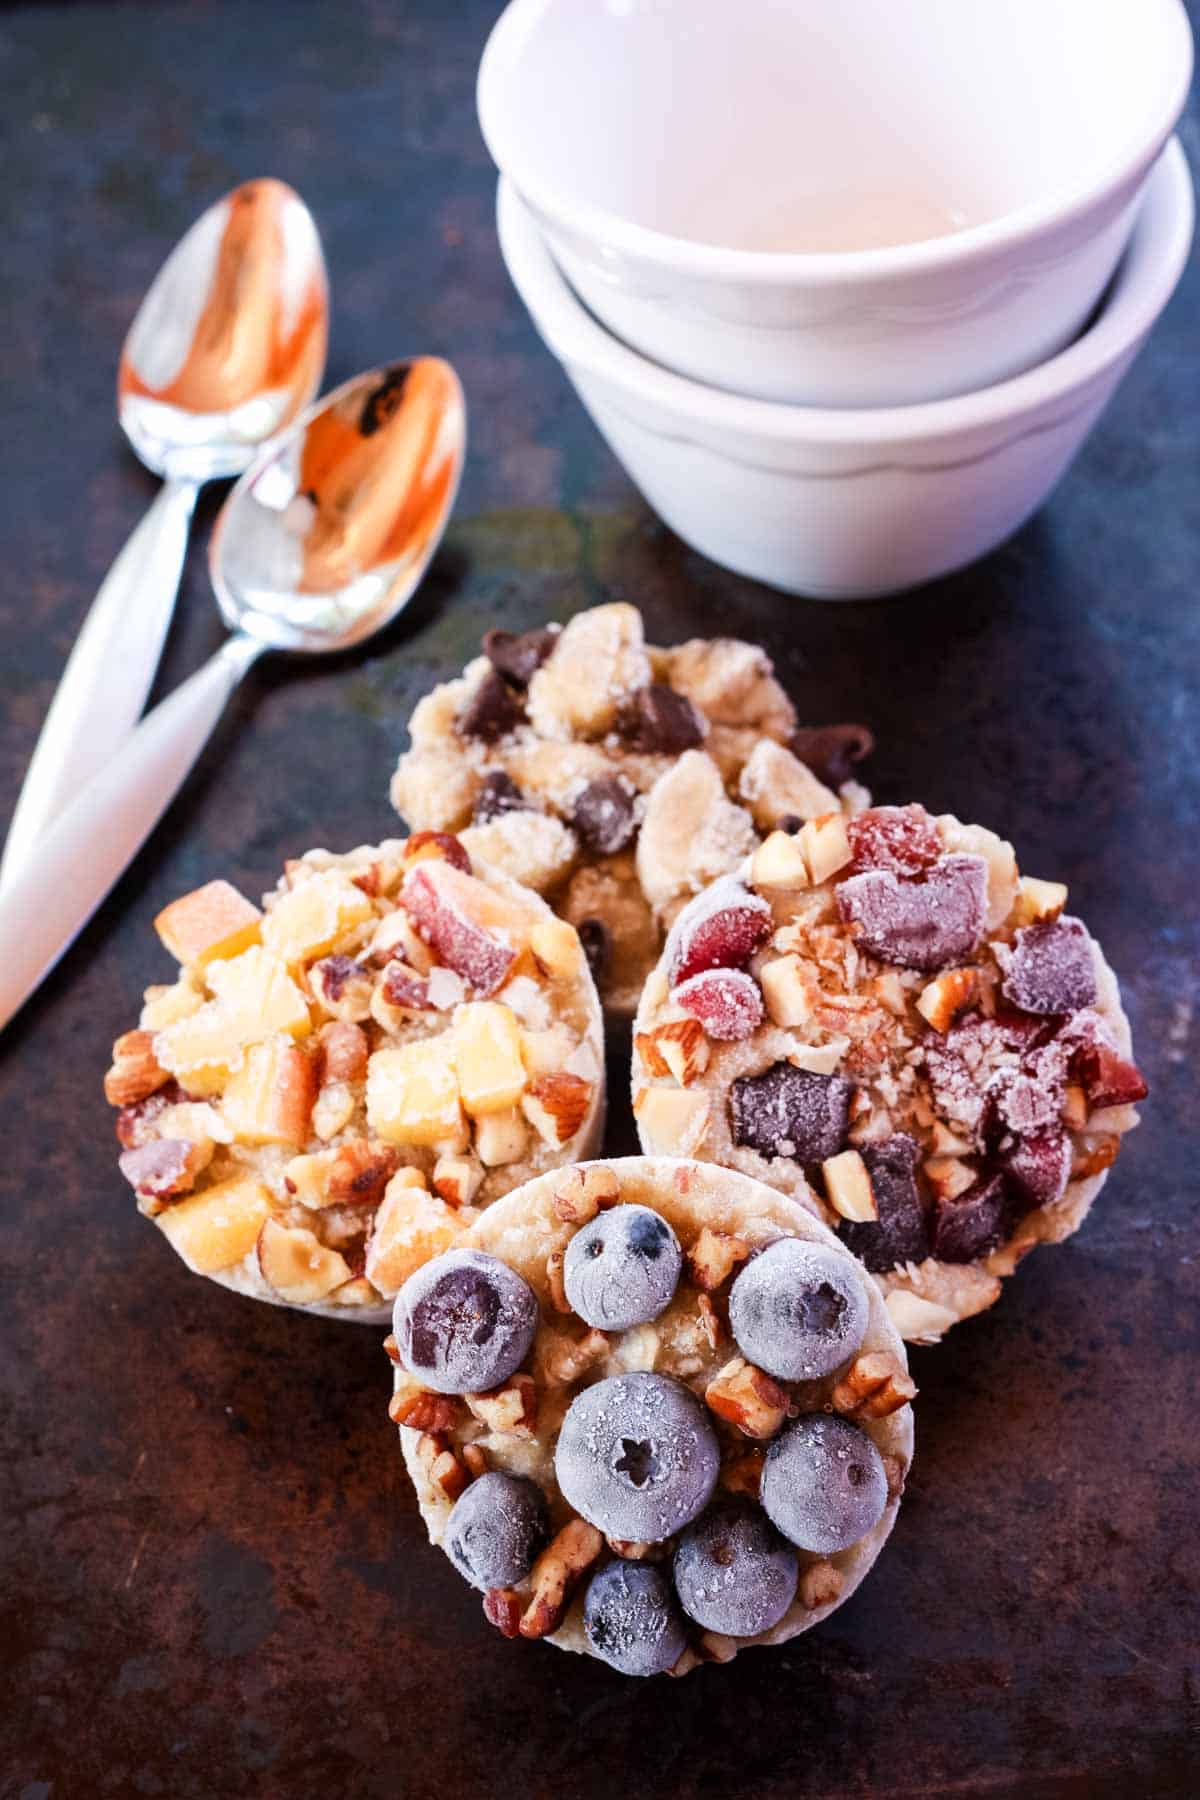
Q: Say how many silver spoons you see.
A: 2